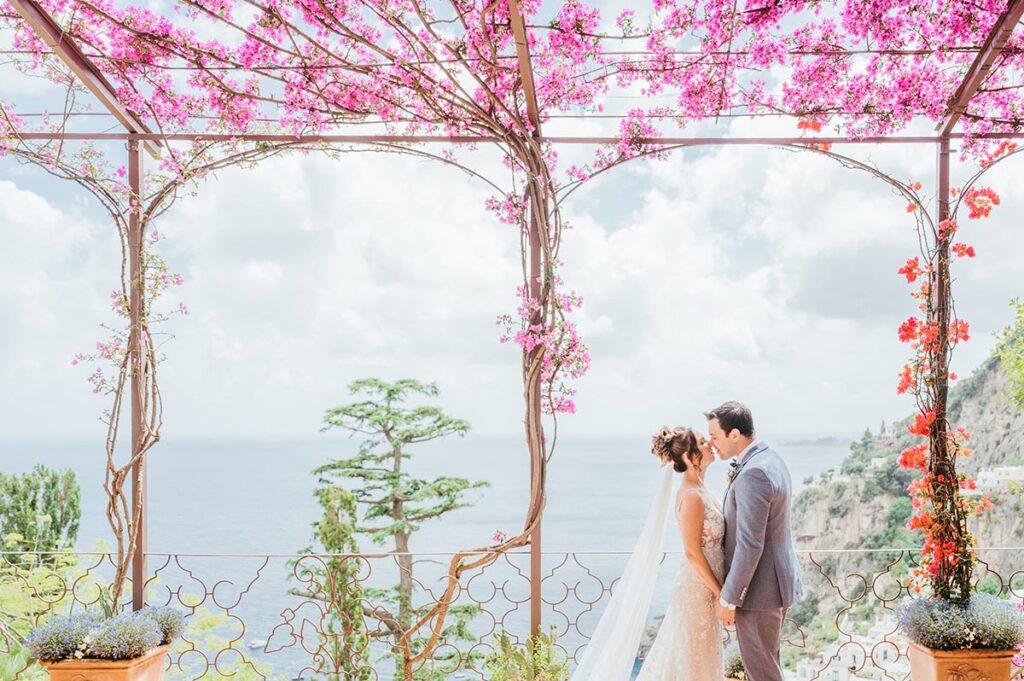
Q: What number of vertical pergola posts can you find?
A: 3